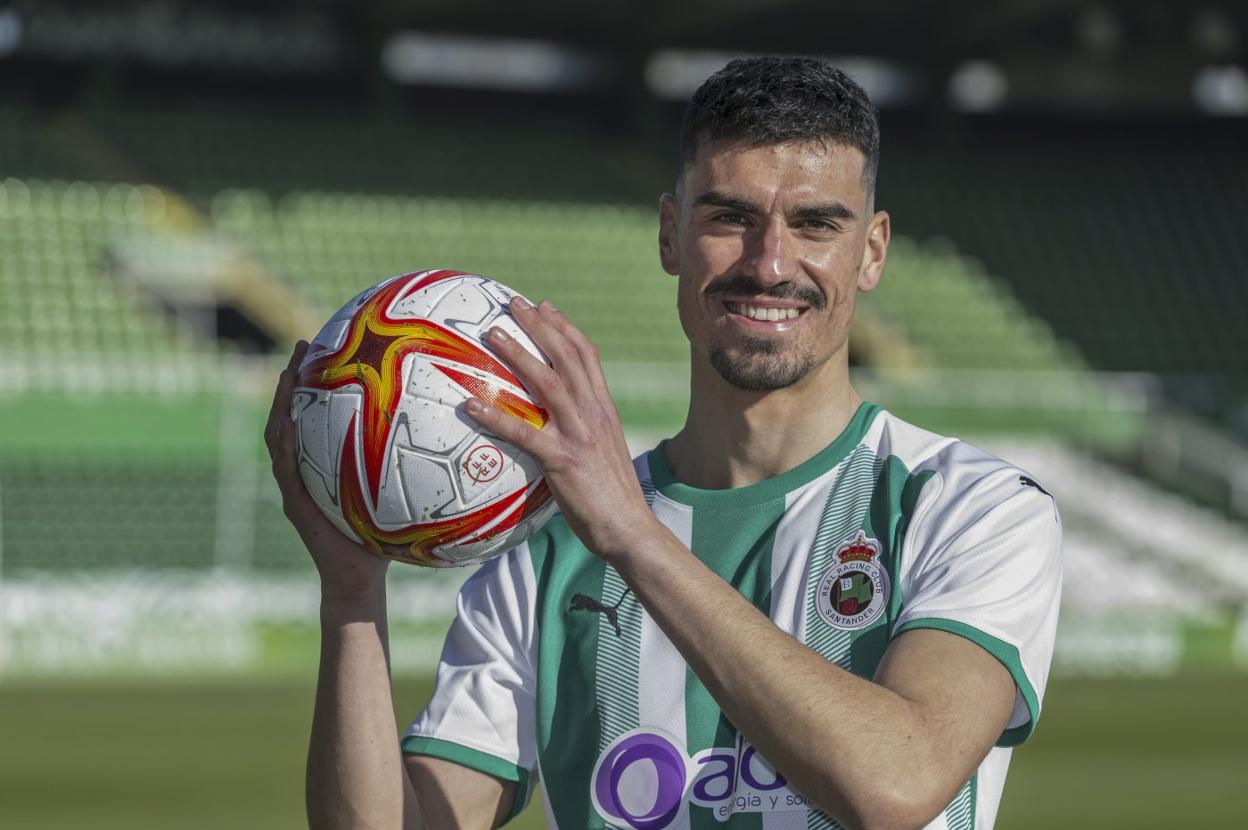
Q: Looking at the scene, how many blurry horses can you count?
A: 0